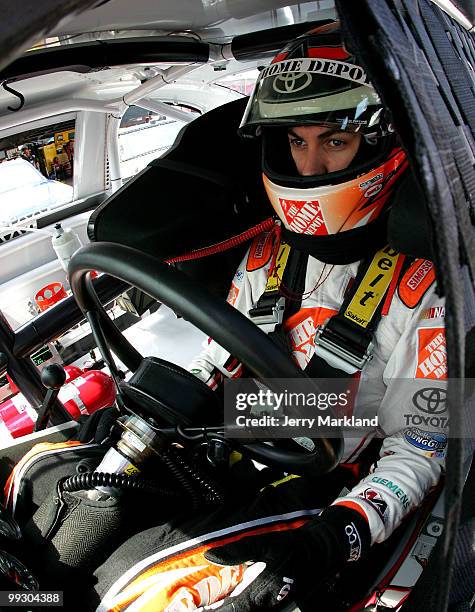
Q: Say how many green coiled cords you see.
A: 0